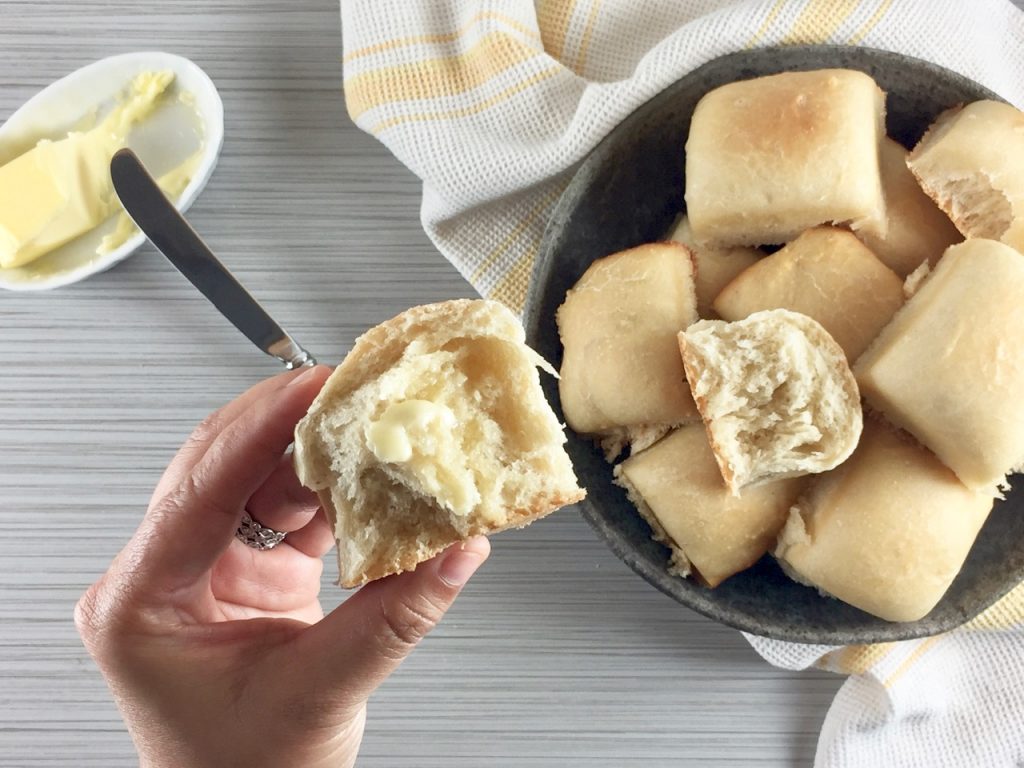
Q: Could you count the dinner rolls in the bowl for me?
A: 10